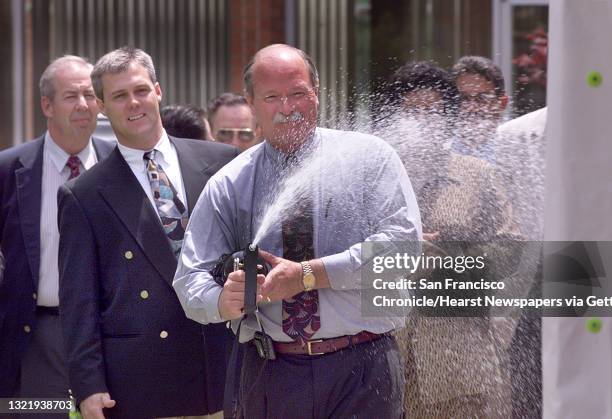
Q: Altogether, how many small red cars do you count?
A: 0